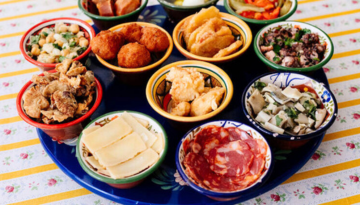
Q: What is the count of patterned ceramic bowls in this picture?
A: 12